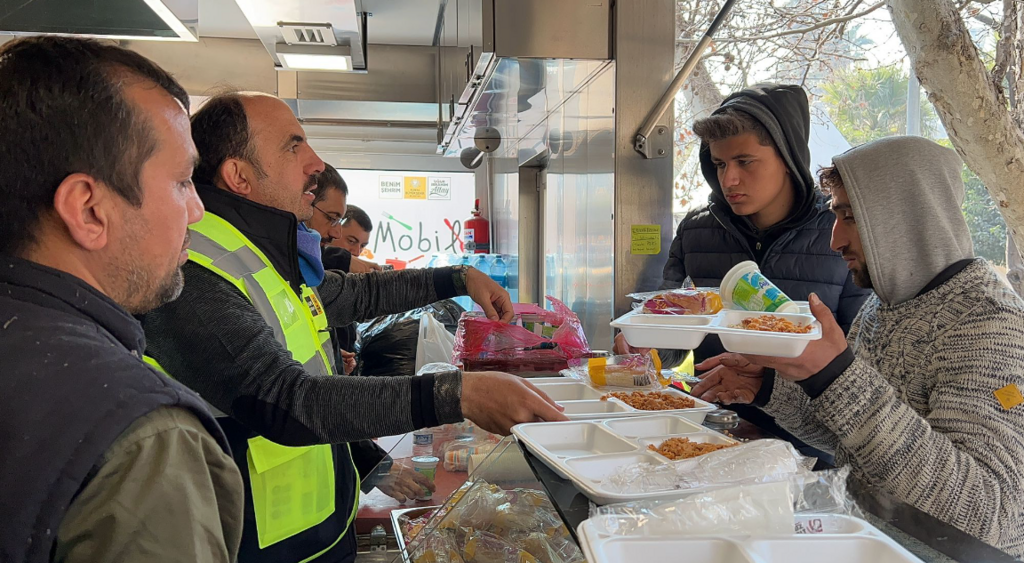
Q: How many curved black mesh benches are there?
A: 0